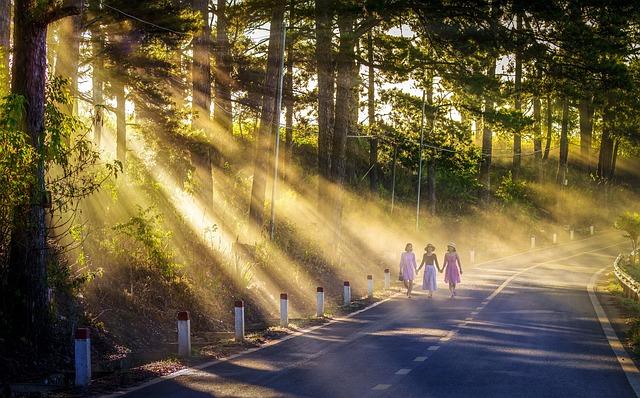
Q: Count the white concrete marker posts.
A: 13